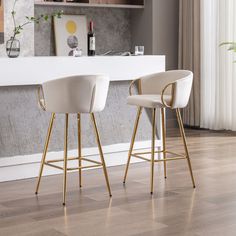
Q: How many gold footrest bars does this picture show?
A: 8